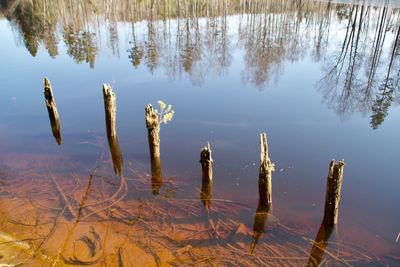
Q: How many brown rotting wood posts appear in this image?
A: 6